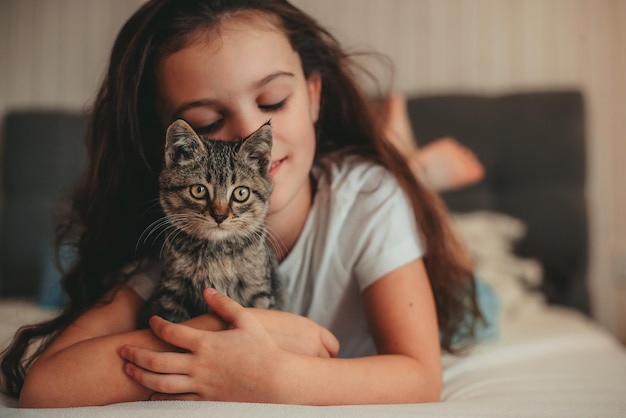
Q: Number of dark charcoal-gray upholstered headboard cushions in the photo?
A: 2